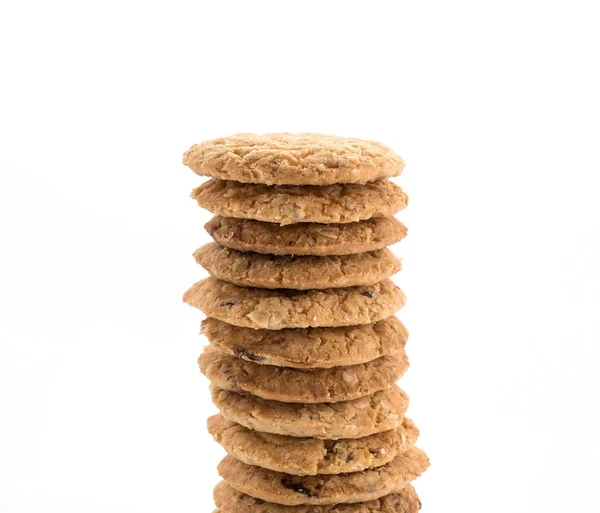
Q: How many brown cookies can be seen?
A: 11